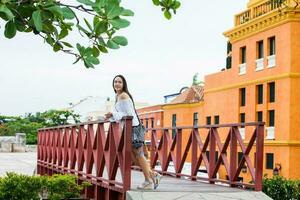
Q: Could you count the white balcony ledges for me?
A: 5